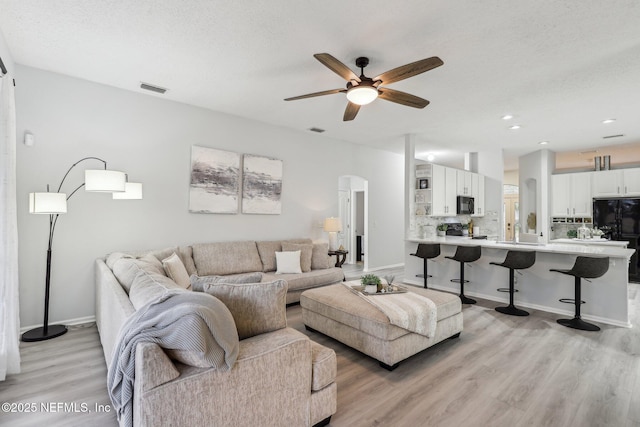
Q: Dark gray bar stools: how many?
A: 4